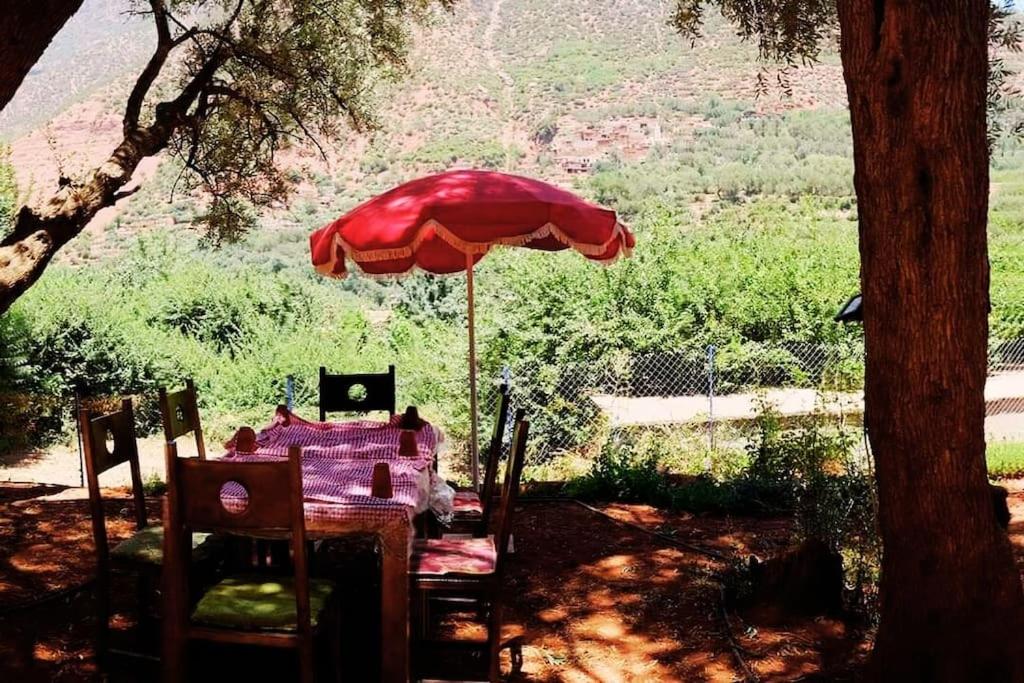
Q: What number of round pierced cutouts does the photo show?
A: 4